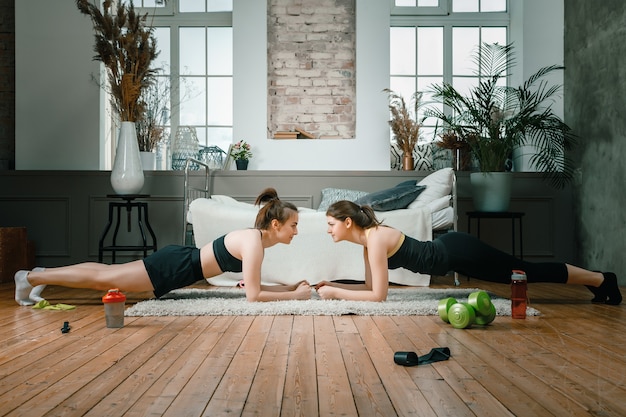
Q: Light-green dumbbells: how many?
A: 2